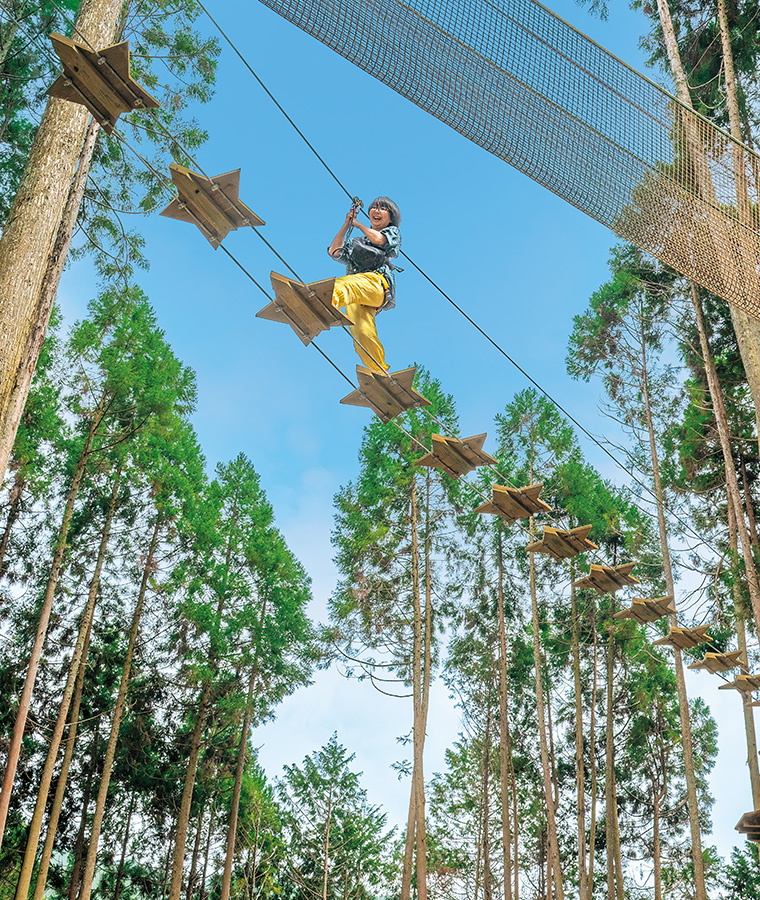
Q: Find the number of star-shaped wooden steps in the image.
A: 13